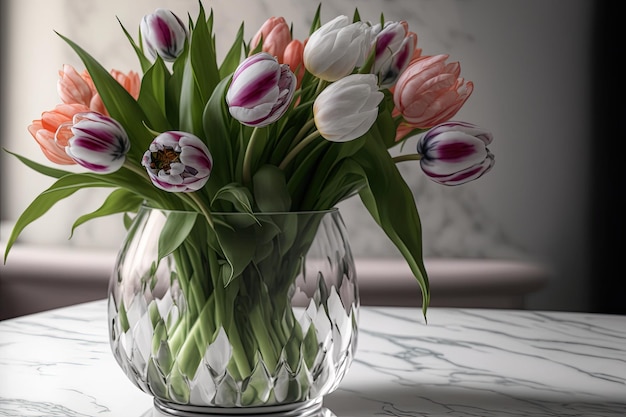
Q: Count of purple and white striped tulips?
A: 6